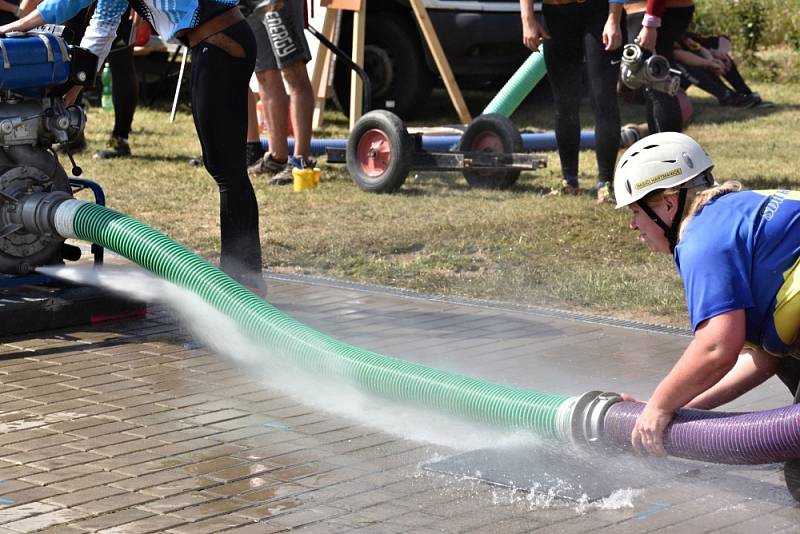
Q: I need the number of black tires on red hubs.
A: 2